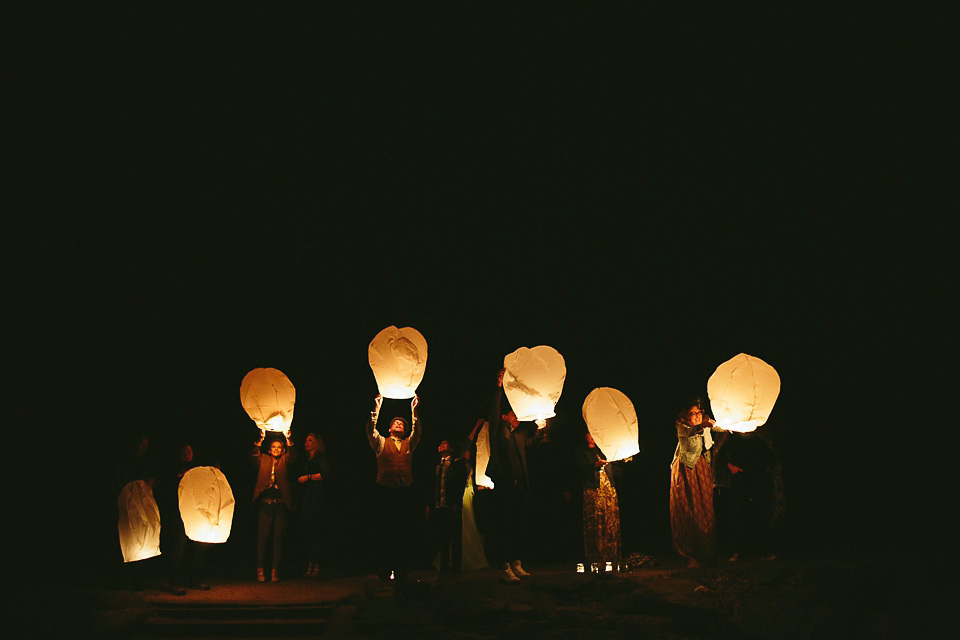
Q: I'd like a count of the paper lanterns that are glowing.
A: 8